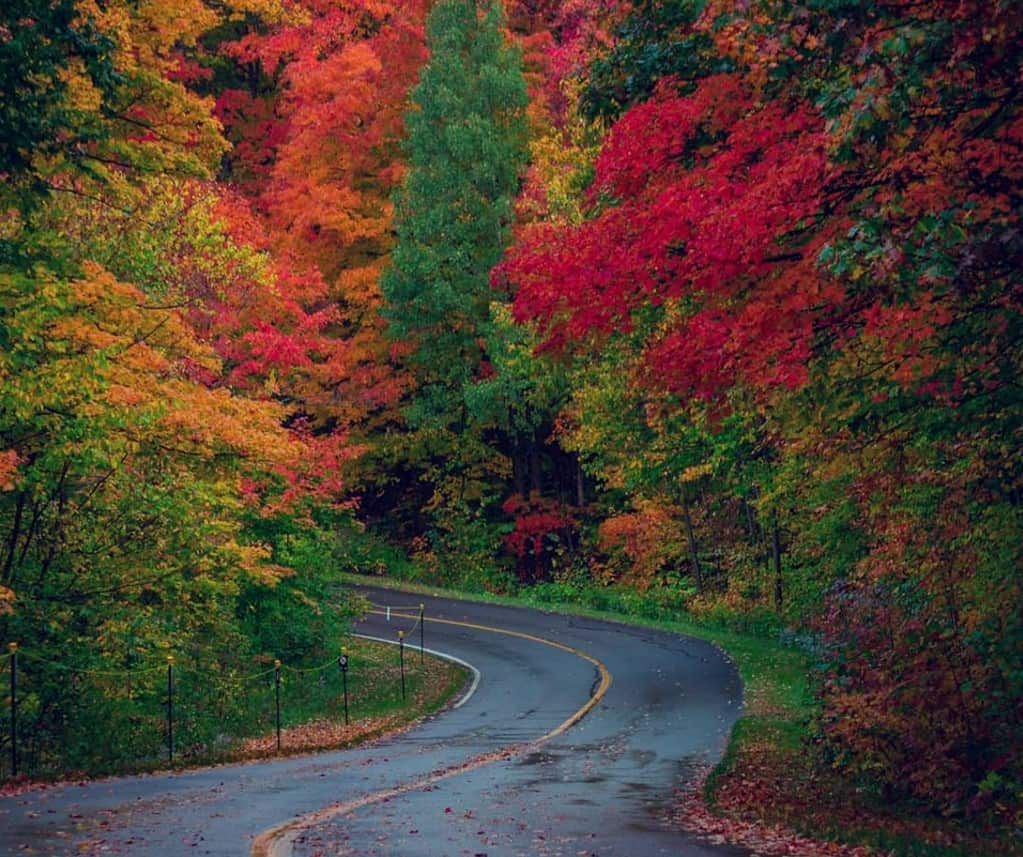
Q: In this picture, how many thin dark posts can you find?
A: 6